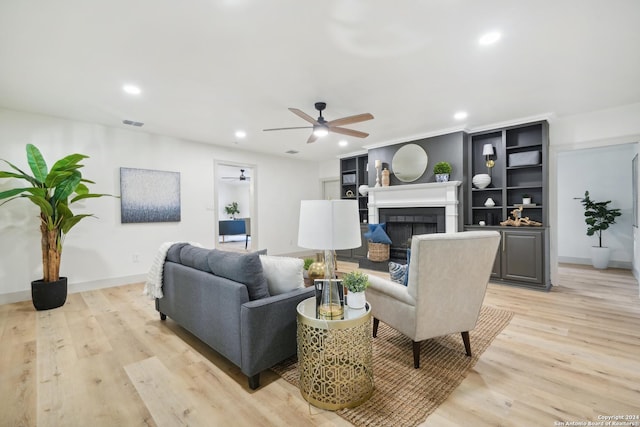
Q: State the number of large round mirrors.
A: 1